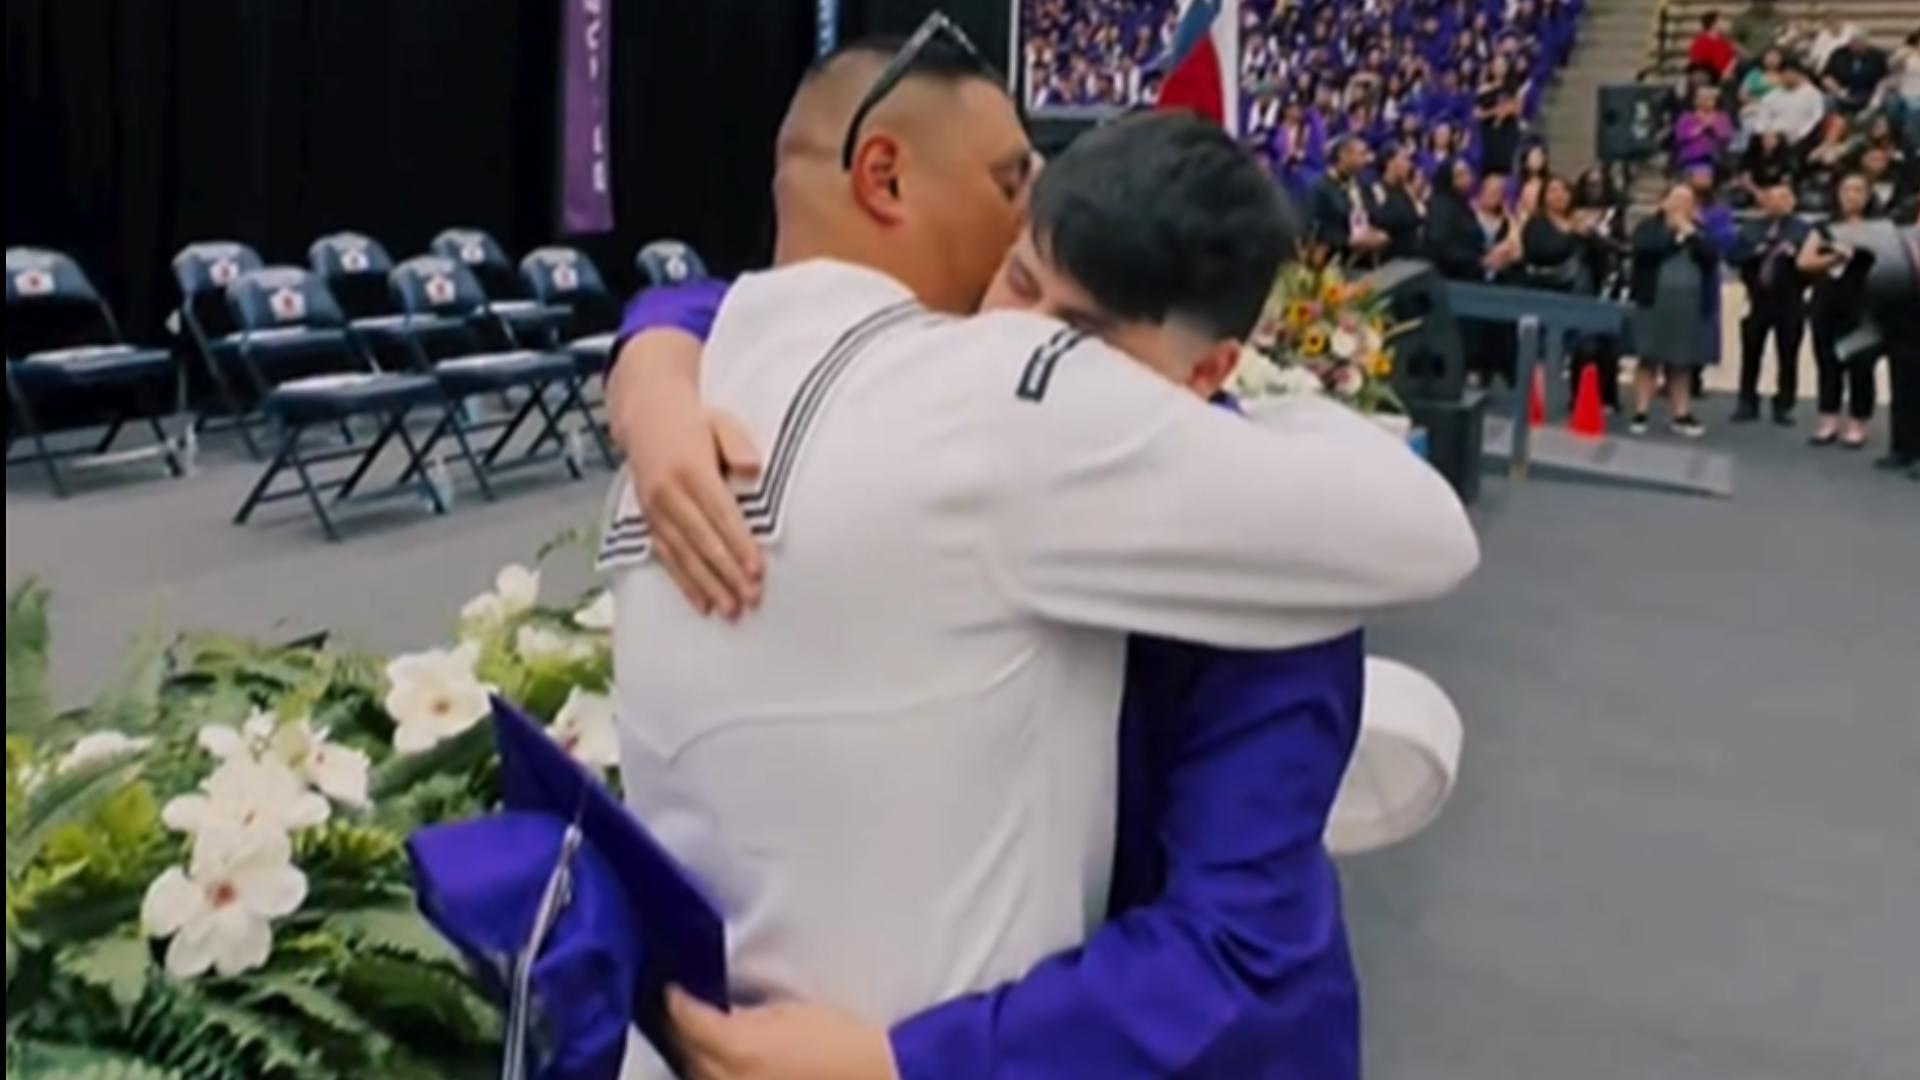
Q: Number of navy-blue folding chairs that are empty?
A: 8